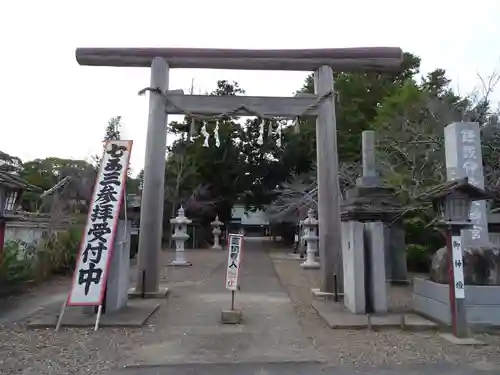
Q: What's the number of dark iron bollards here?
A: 2